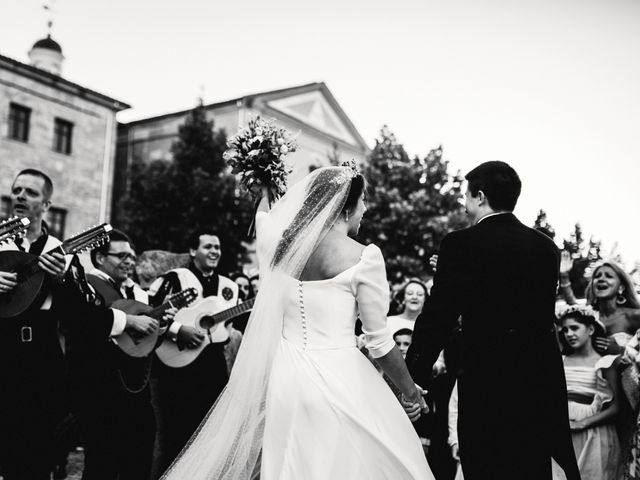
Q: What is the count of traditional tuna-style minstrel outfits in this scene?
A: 3